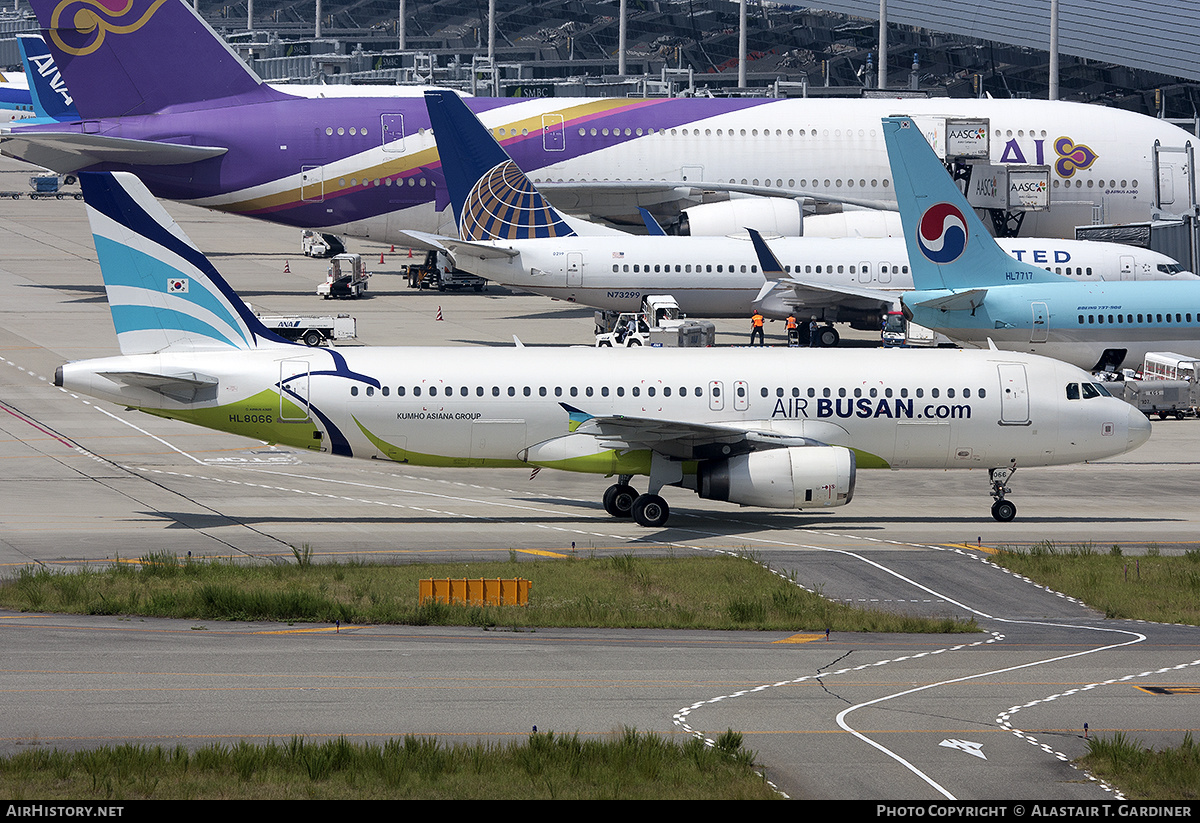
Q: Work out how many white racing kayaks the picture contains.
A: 0